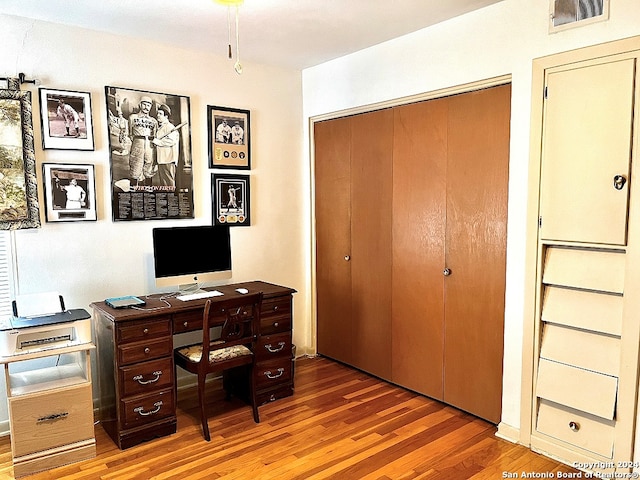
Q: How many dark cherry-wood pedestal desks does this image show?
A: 1